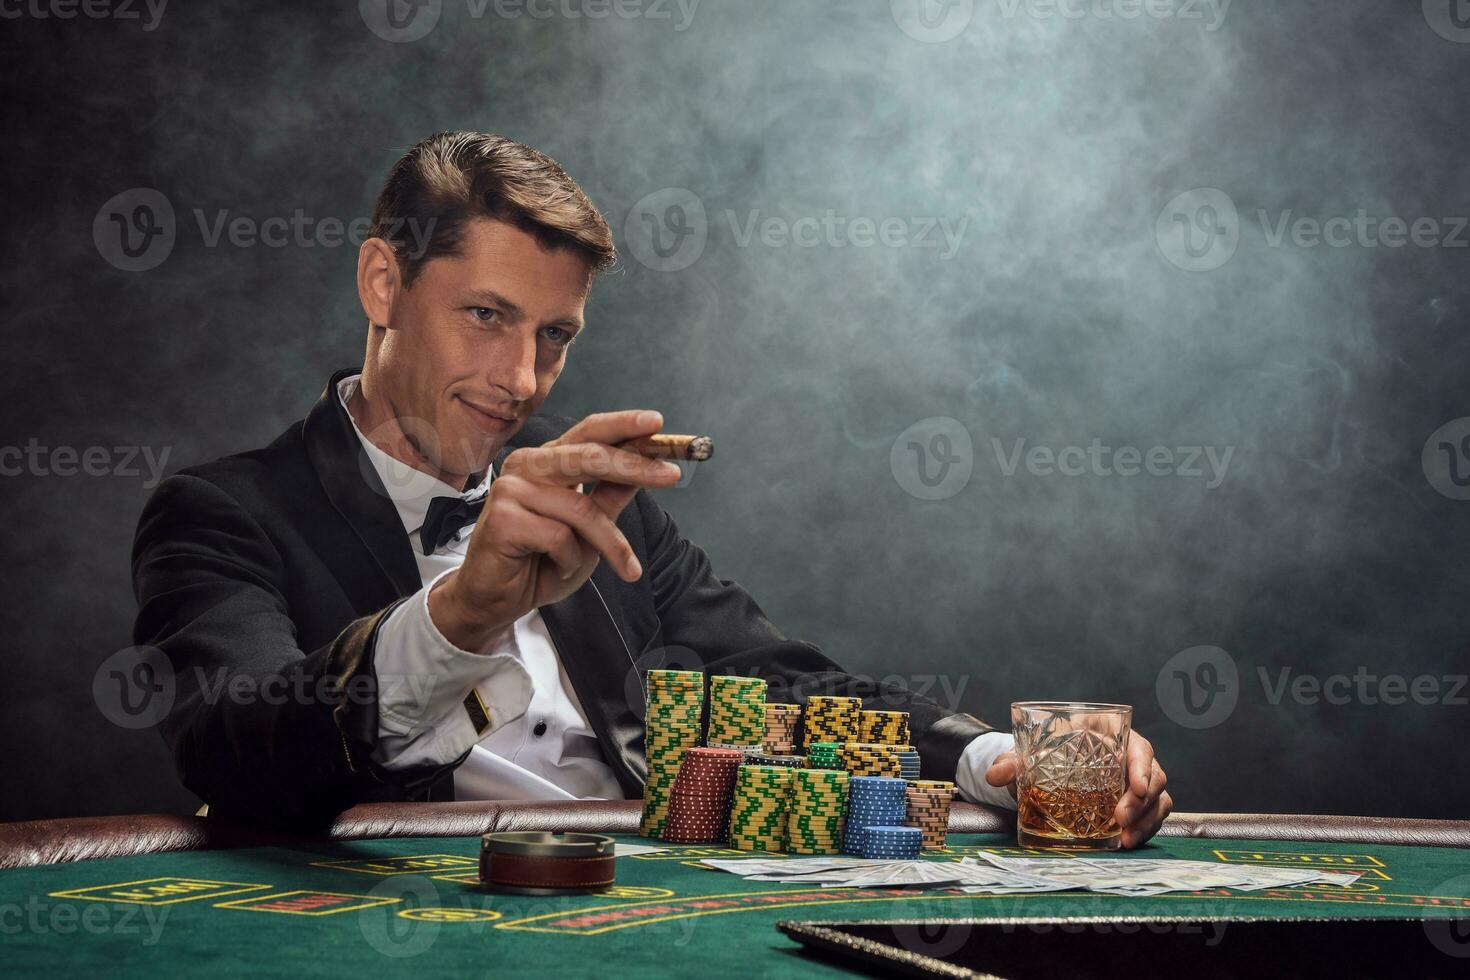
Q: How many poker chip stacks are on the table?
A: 15